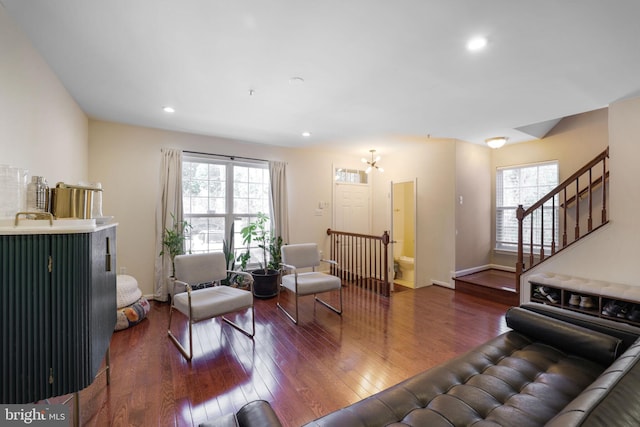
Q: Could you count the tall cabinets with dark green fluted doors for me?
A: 1